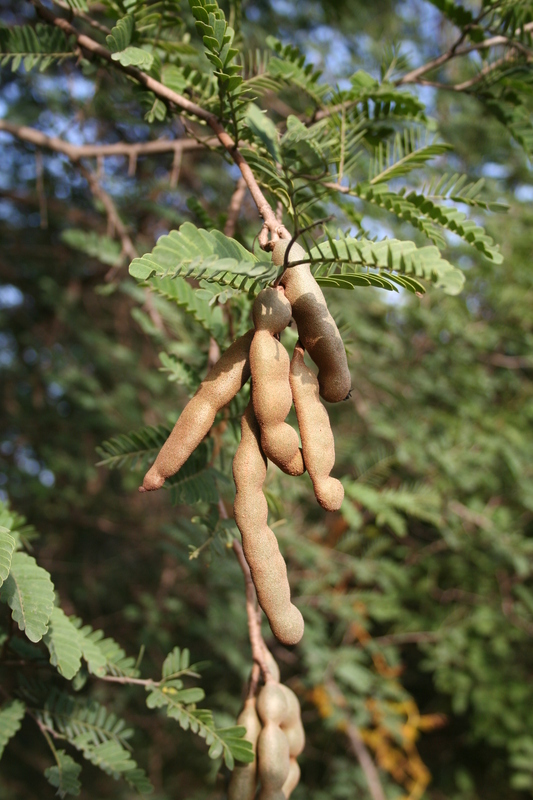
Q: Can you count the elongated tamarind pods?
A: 8